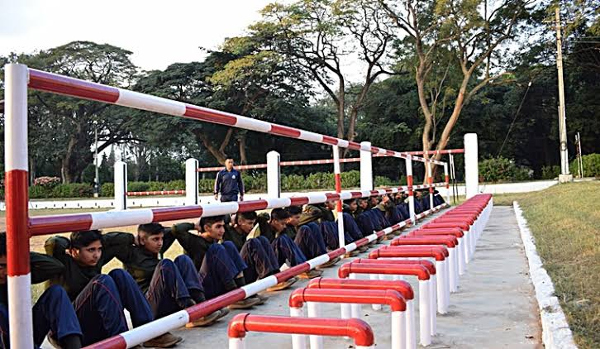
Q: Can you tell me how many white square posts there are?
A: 5